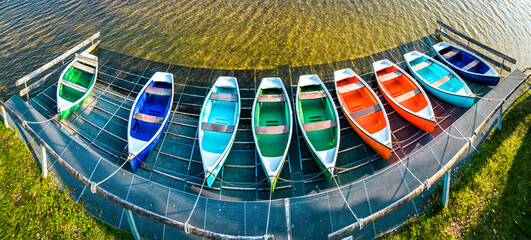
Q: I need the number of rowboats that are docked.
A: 9